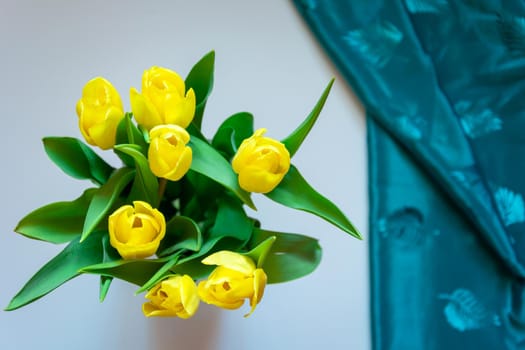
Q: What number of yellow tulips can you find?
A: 7